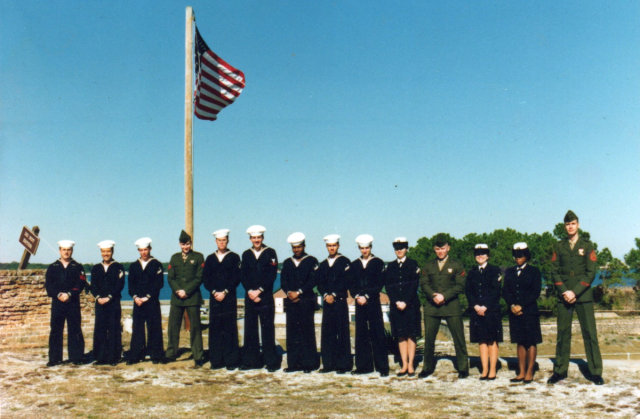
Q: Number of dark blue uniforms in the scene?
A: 11